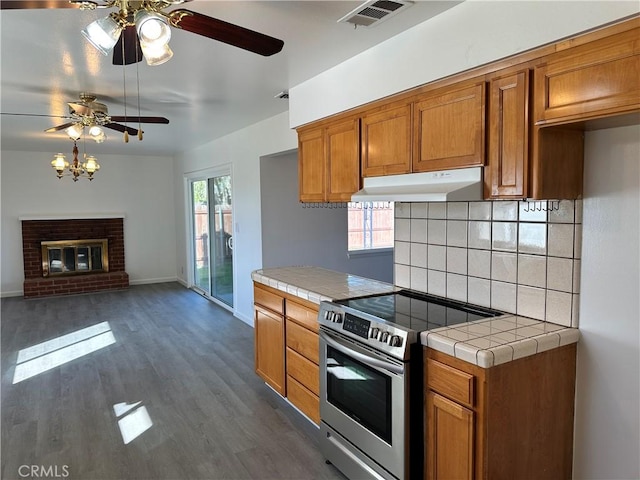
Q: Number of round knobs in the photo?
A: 5